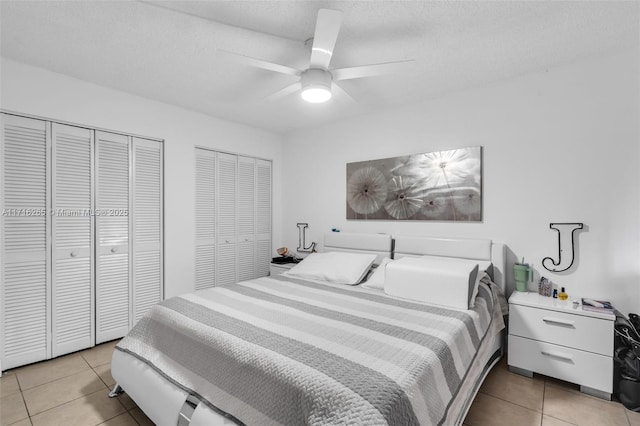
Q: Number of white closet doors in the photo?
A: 8